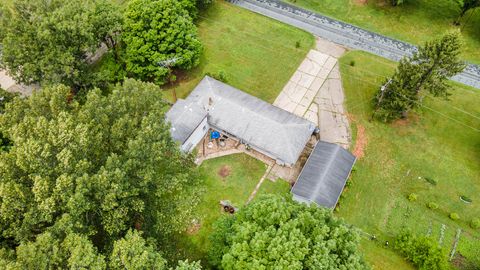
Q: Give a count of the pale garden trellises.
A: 3